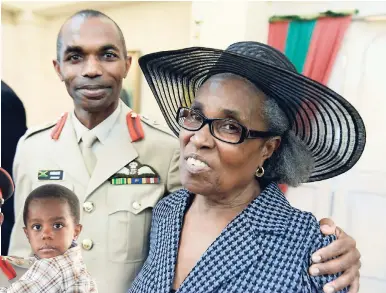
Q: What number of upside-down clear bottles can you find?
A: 0